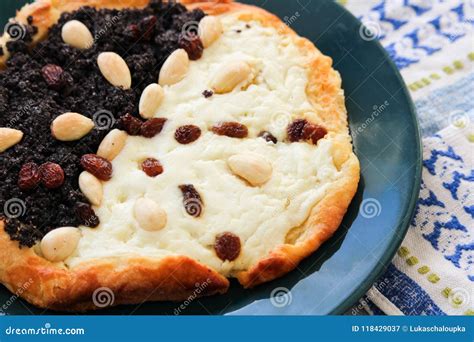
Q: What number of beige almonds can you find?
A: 13